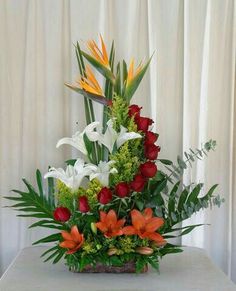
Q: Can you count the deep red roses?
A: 10